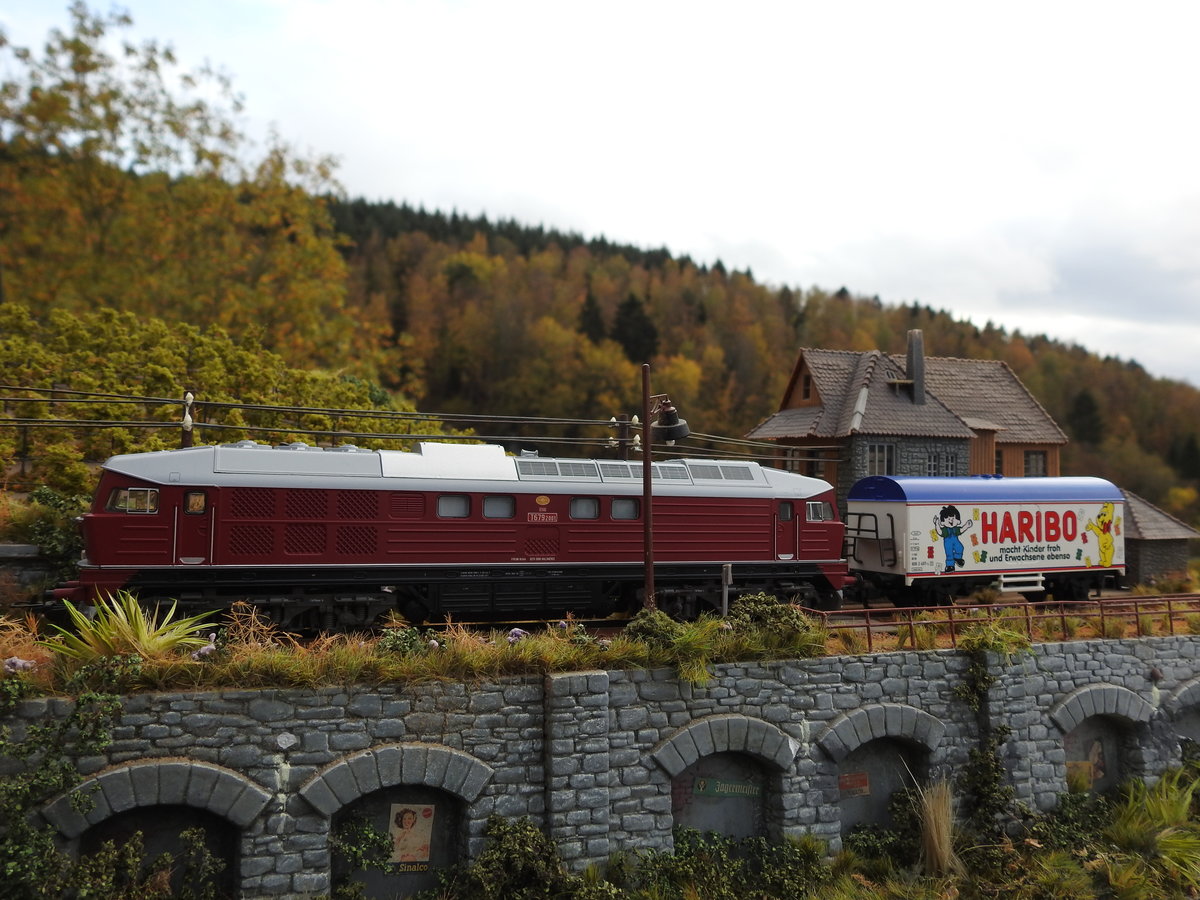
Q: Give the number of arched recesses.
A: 6